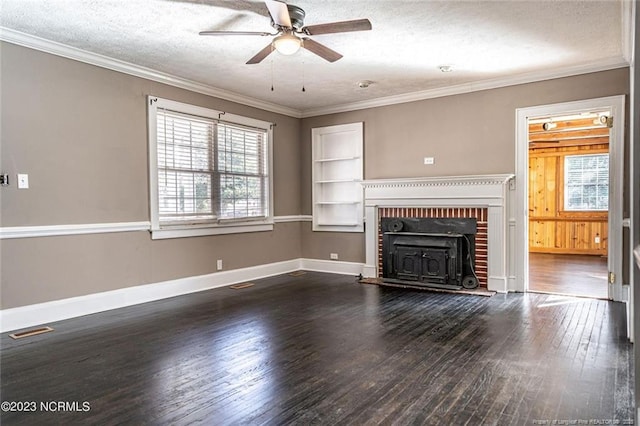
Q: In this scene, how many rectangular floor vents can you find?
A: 3